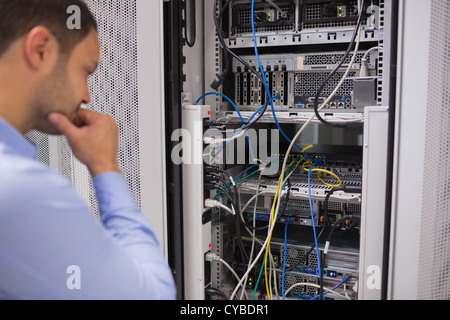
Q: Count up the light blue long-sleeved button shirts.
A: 1